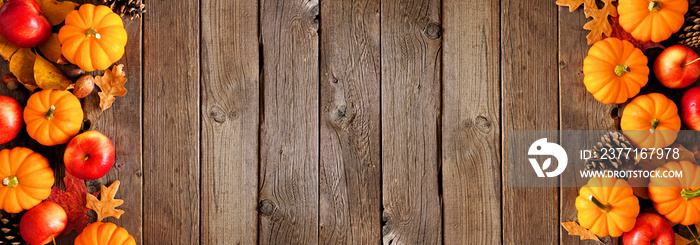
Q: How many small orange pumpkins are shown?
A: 9